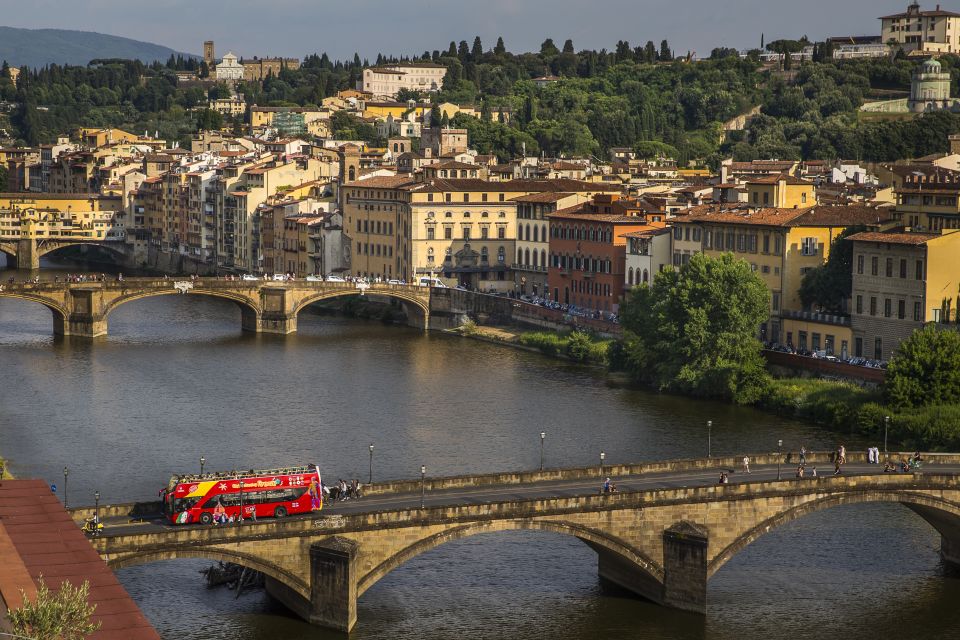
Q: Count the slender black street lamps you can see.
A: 11